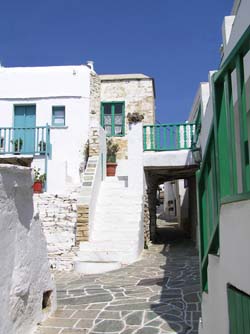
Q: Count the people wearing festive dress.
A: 0